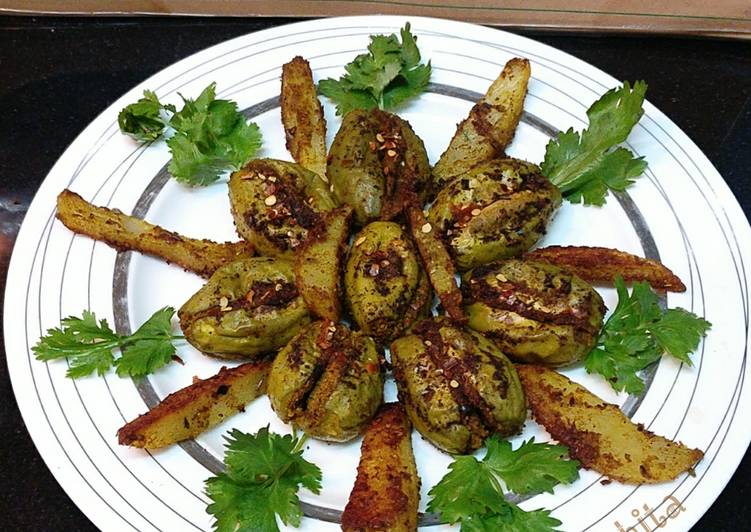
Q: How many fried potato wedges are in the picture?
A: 9